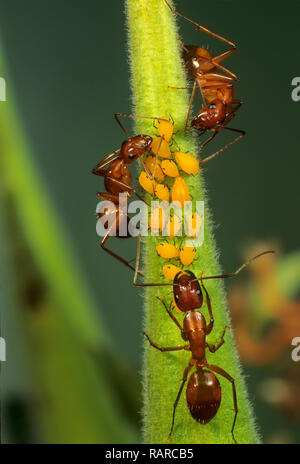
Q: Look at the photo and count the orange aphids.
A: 14